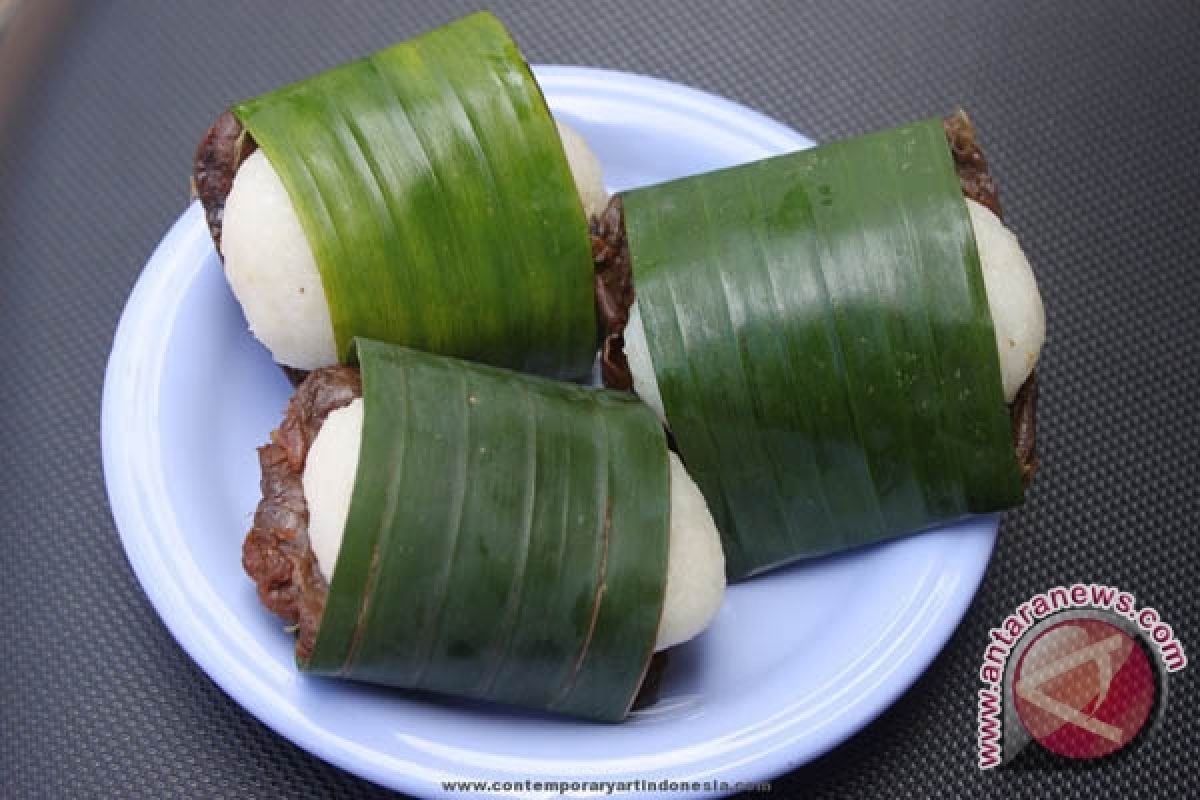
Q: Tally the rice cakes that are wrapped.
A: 3